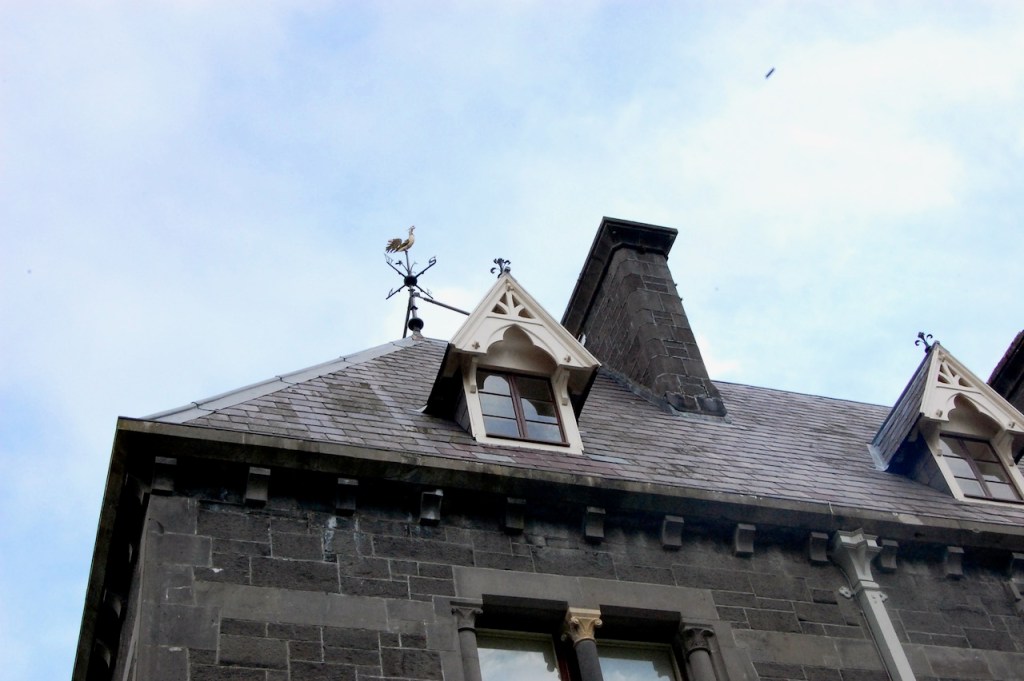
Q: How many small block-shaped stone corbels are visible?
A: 12